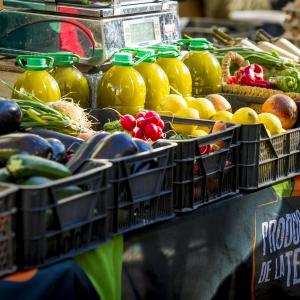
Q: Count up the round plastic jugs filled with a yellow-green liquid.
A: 6